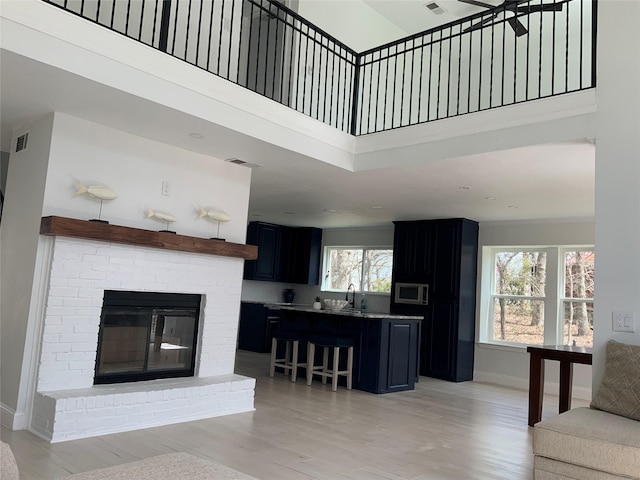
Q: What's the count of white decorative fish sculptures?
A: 3